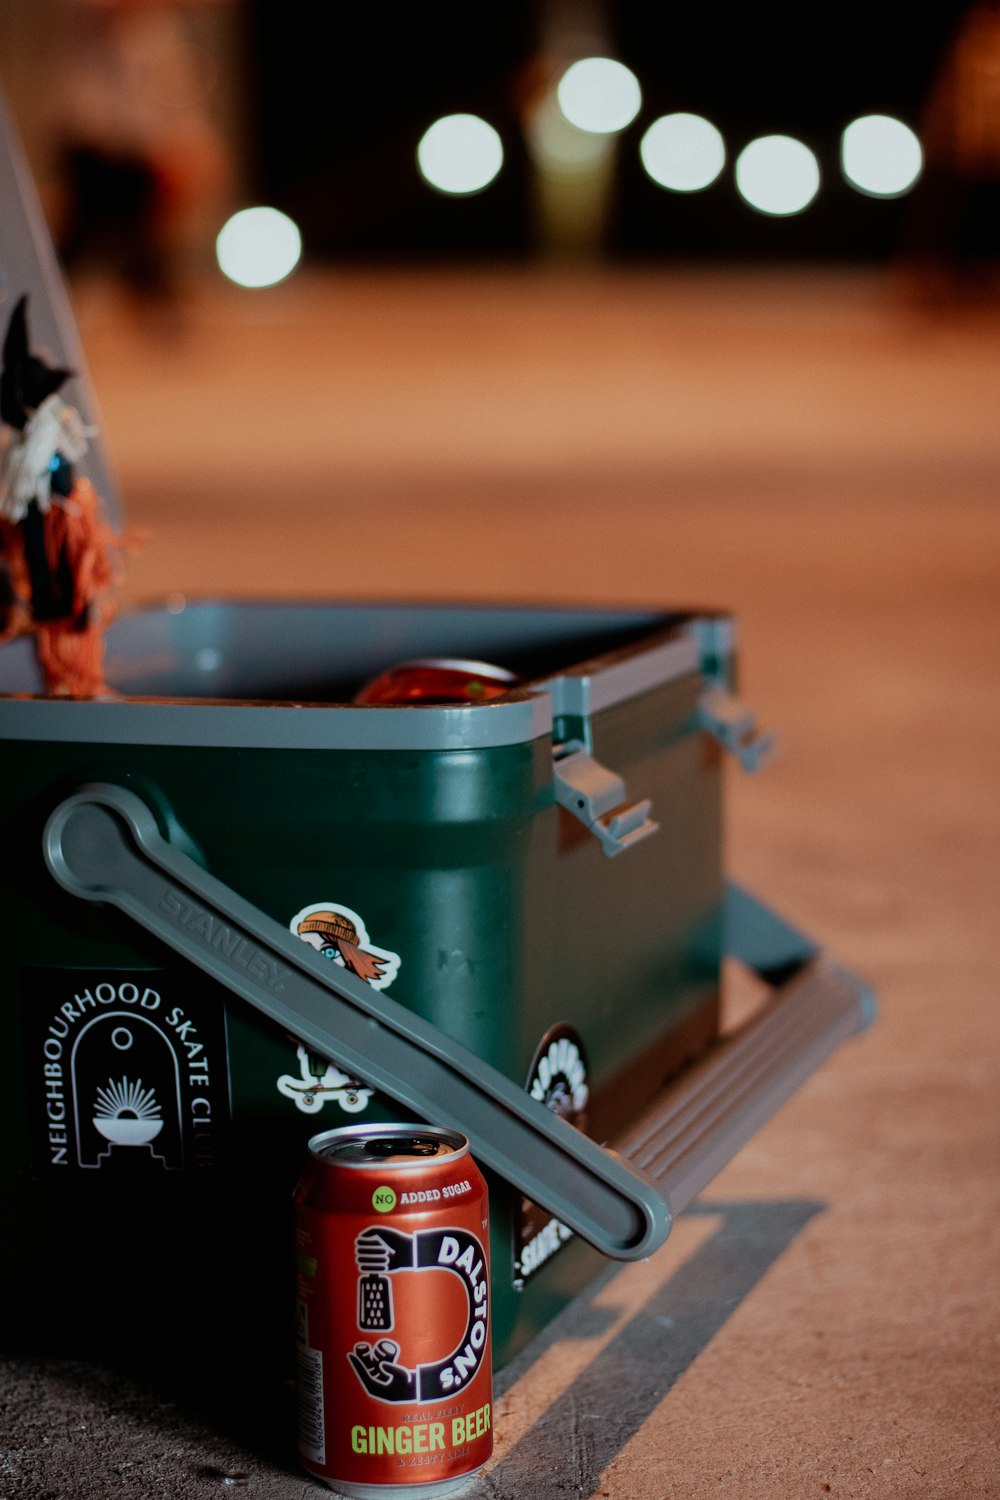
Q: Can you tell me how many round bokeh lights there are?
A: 6